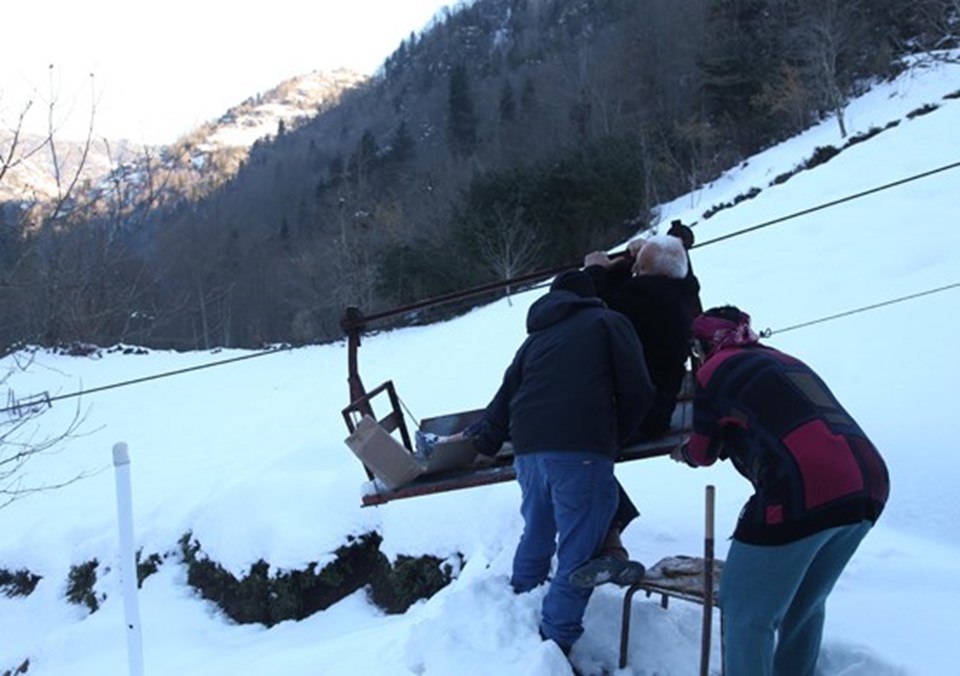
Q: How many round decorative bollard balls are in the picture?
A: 0